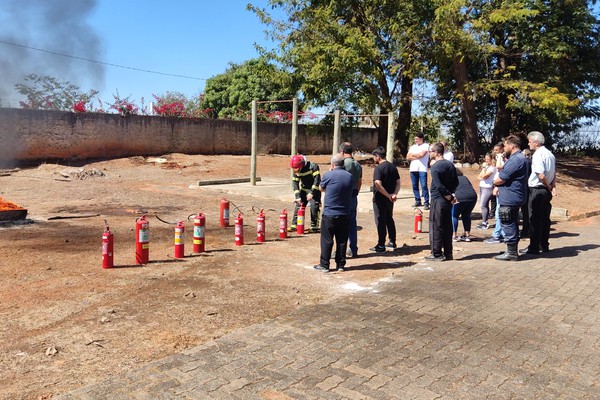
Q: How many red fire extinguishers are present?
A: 10